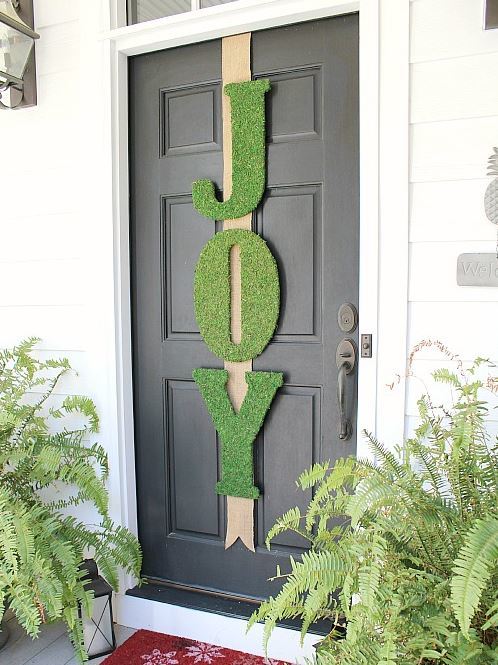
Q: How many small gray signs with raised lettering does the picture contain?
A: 1